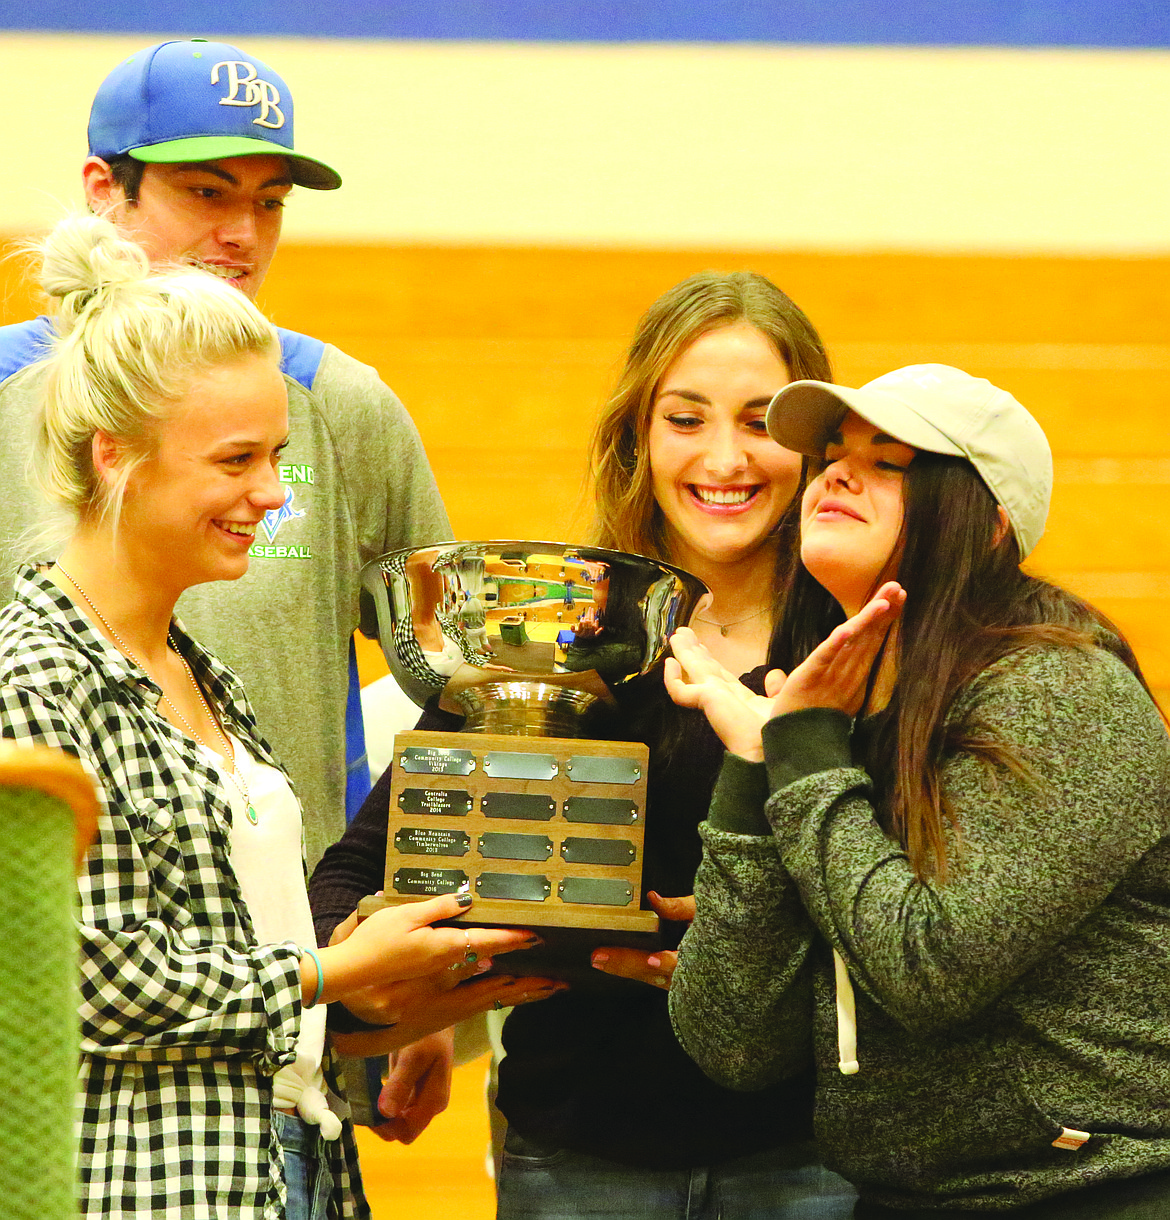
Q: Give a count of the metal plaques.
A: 12